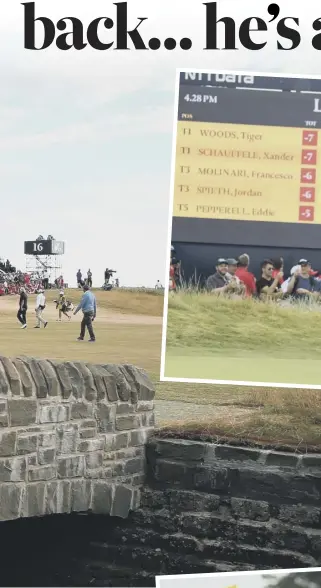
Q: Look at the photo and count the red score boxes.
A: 5